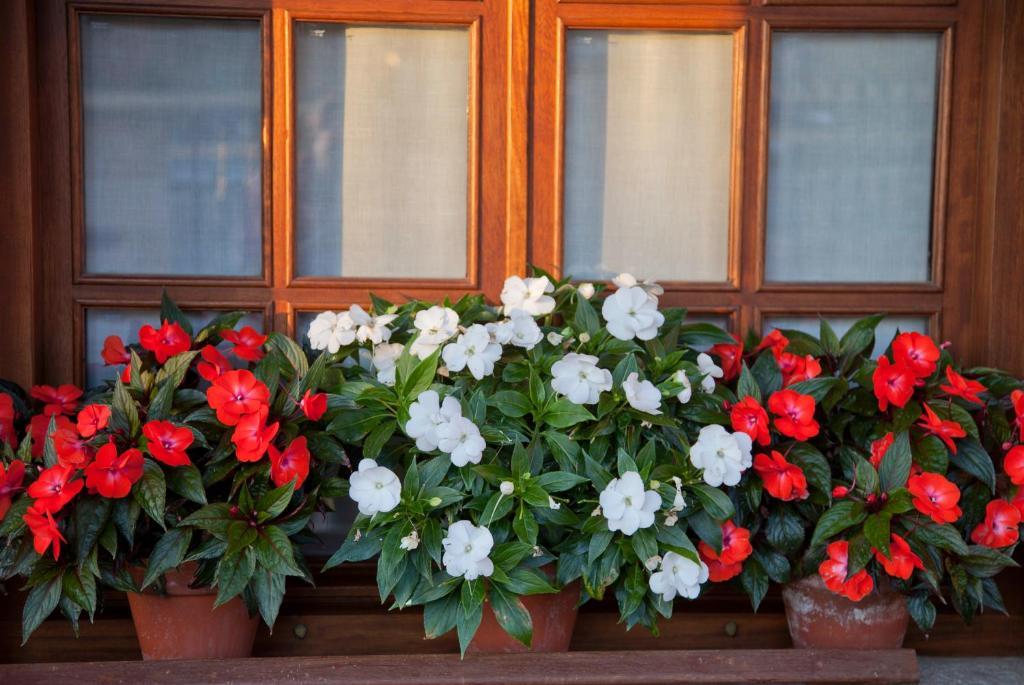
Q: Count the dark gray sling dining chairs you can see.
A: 0